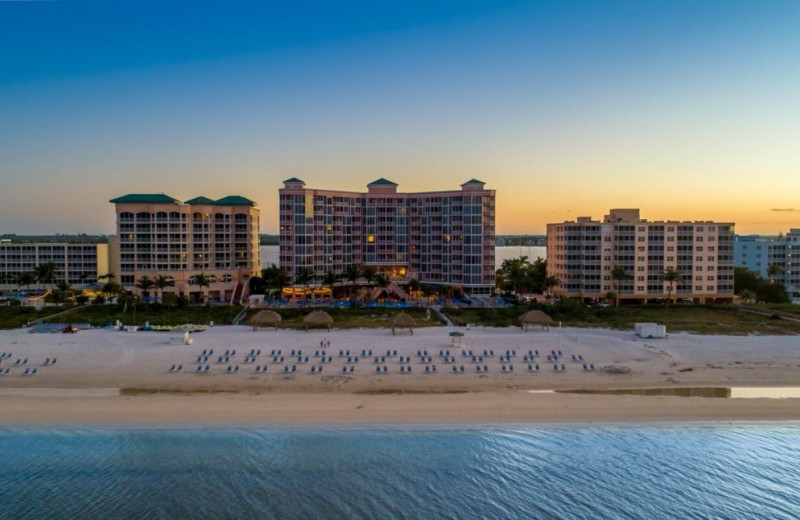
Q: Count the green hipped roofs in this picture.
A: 6